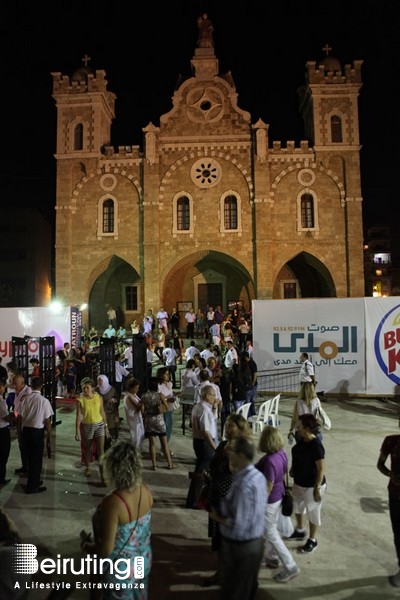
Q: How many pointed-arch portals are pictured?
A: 3